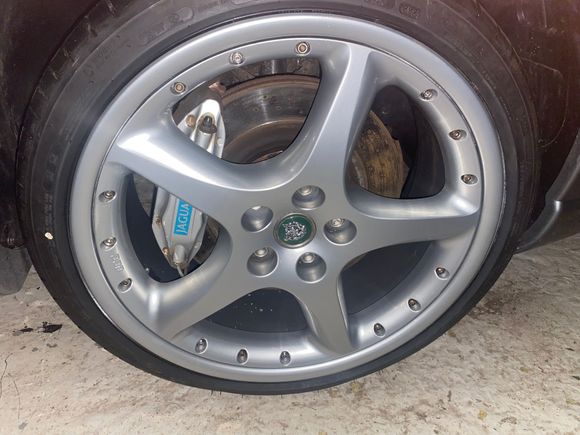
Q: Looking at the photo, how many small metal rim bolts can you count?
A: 15